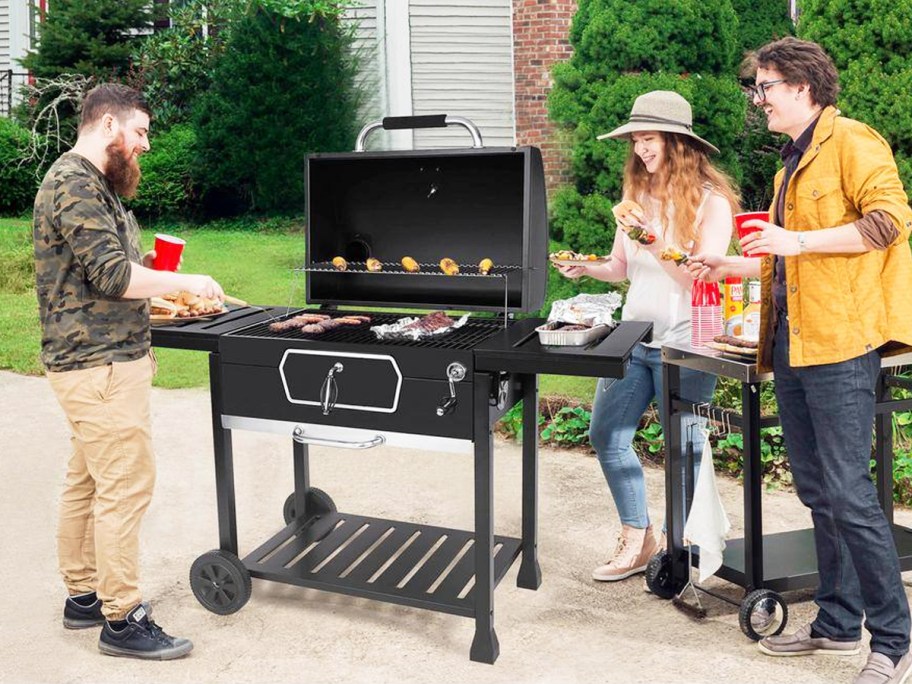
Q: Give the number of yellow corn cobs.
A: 5